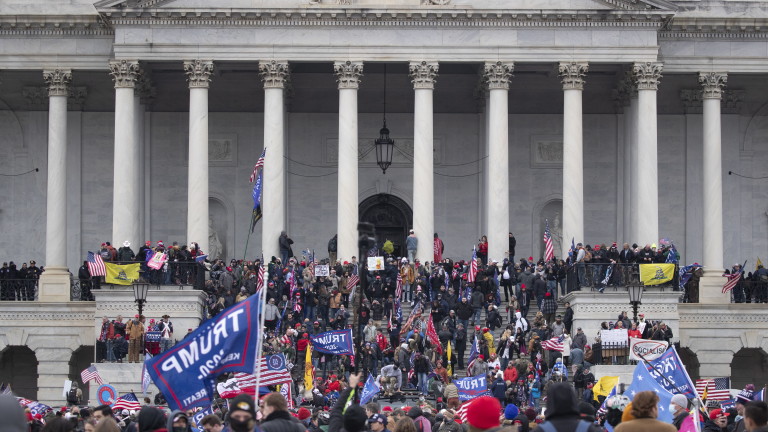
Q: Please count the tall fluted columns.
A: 10